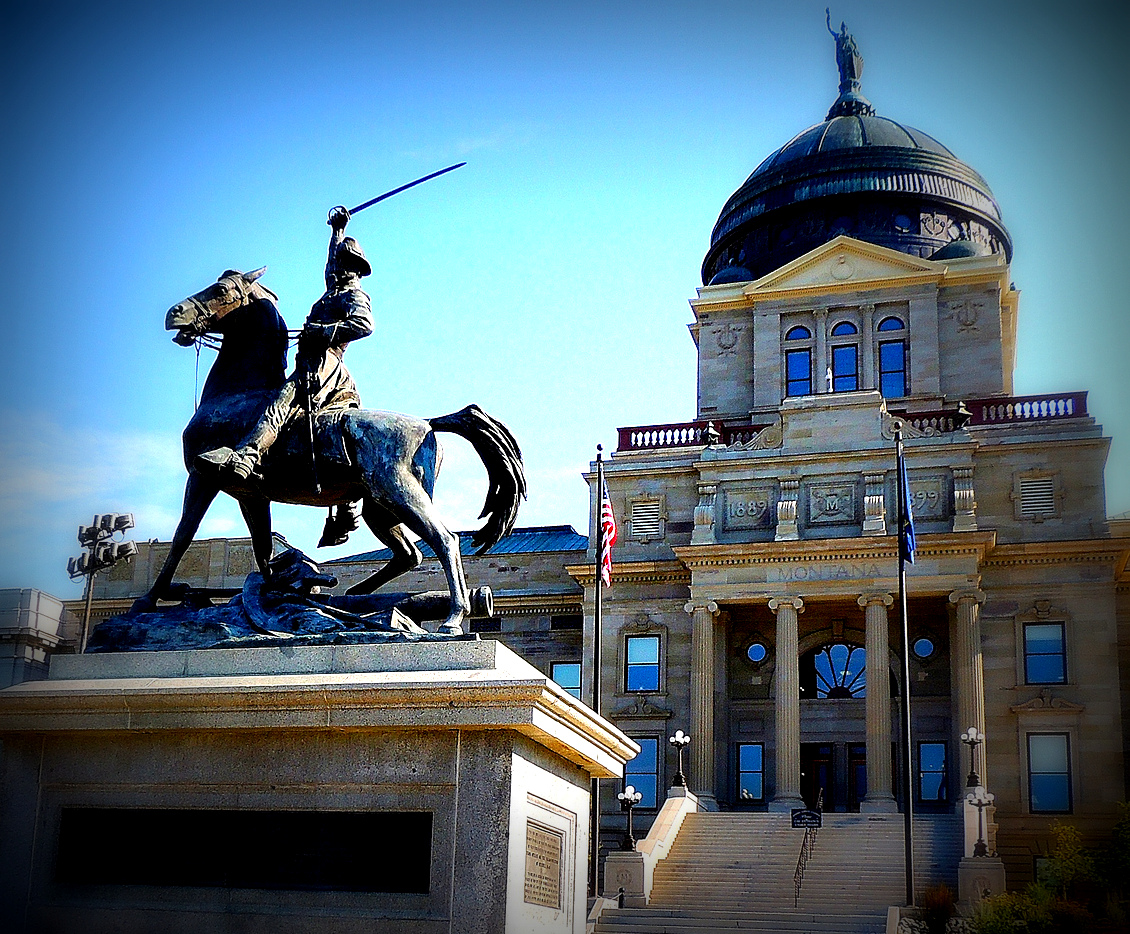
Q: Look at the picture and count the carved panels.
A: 3